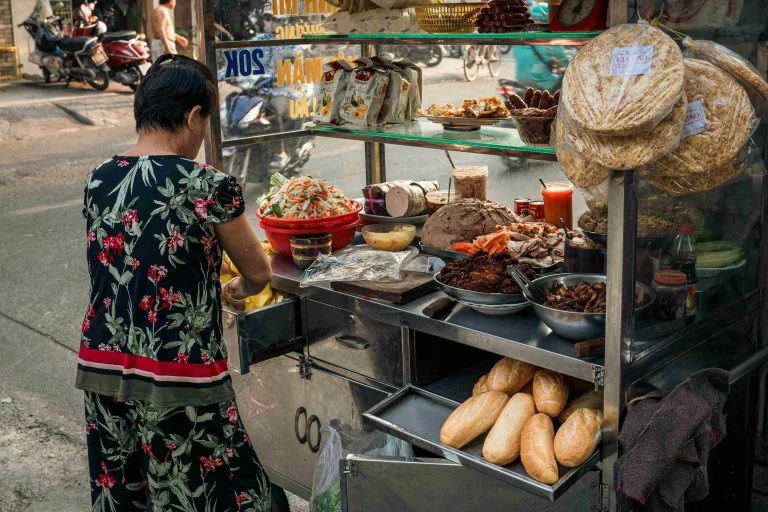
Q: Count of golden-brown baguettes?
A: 8